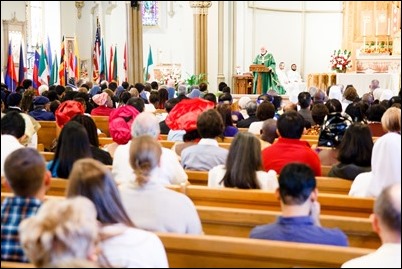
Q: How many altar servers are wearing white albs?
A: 2